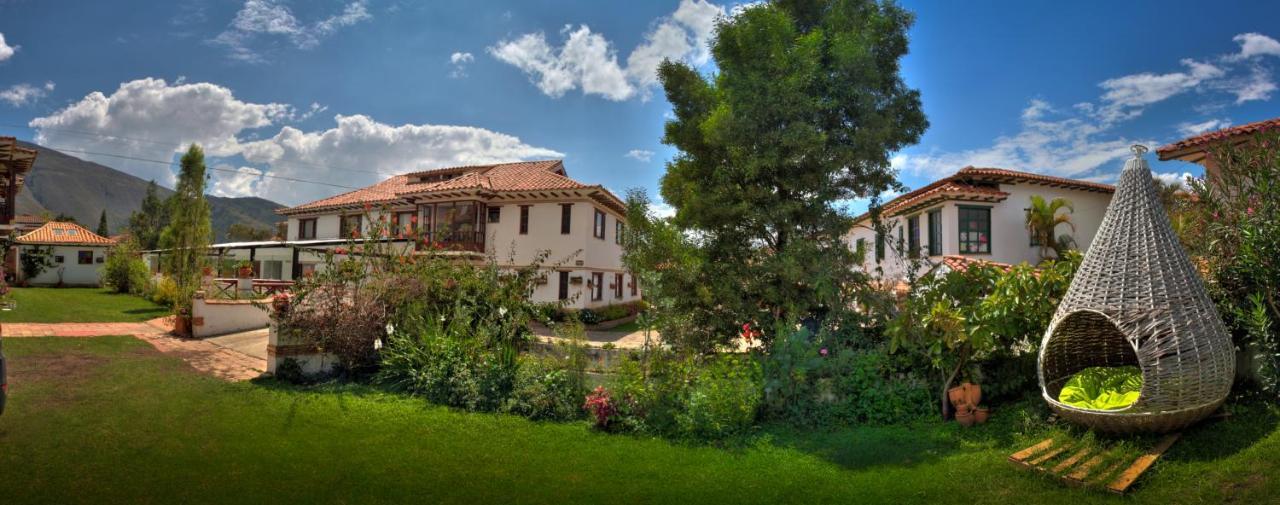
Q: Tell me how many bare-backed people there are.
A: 0